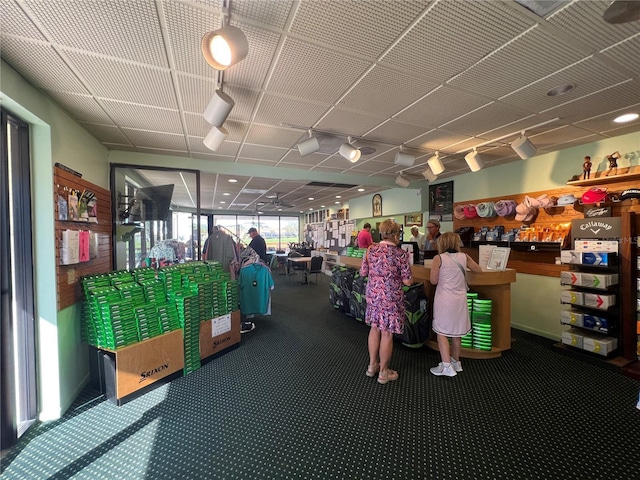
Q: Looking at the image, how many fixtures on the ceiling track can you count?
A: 11